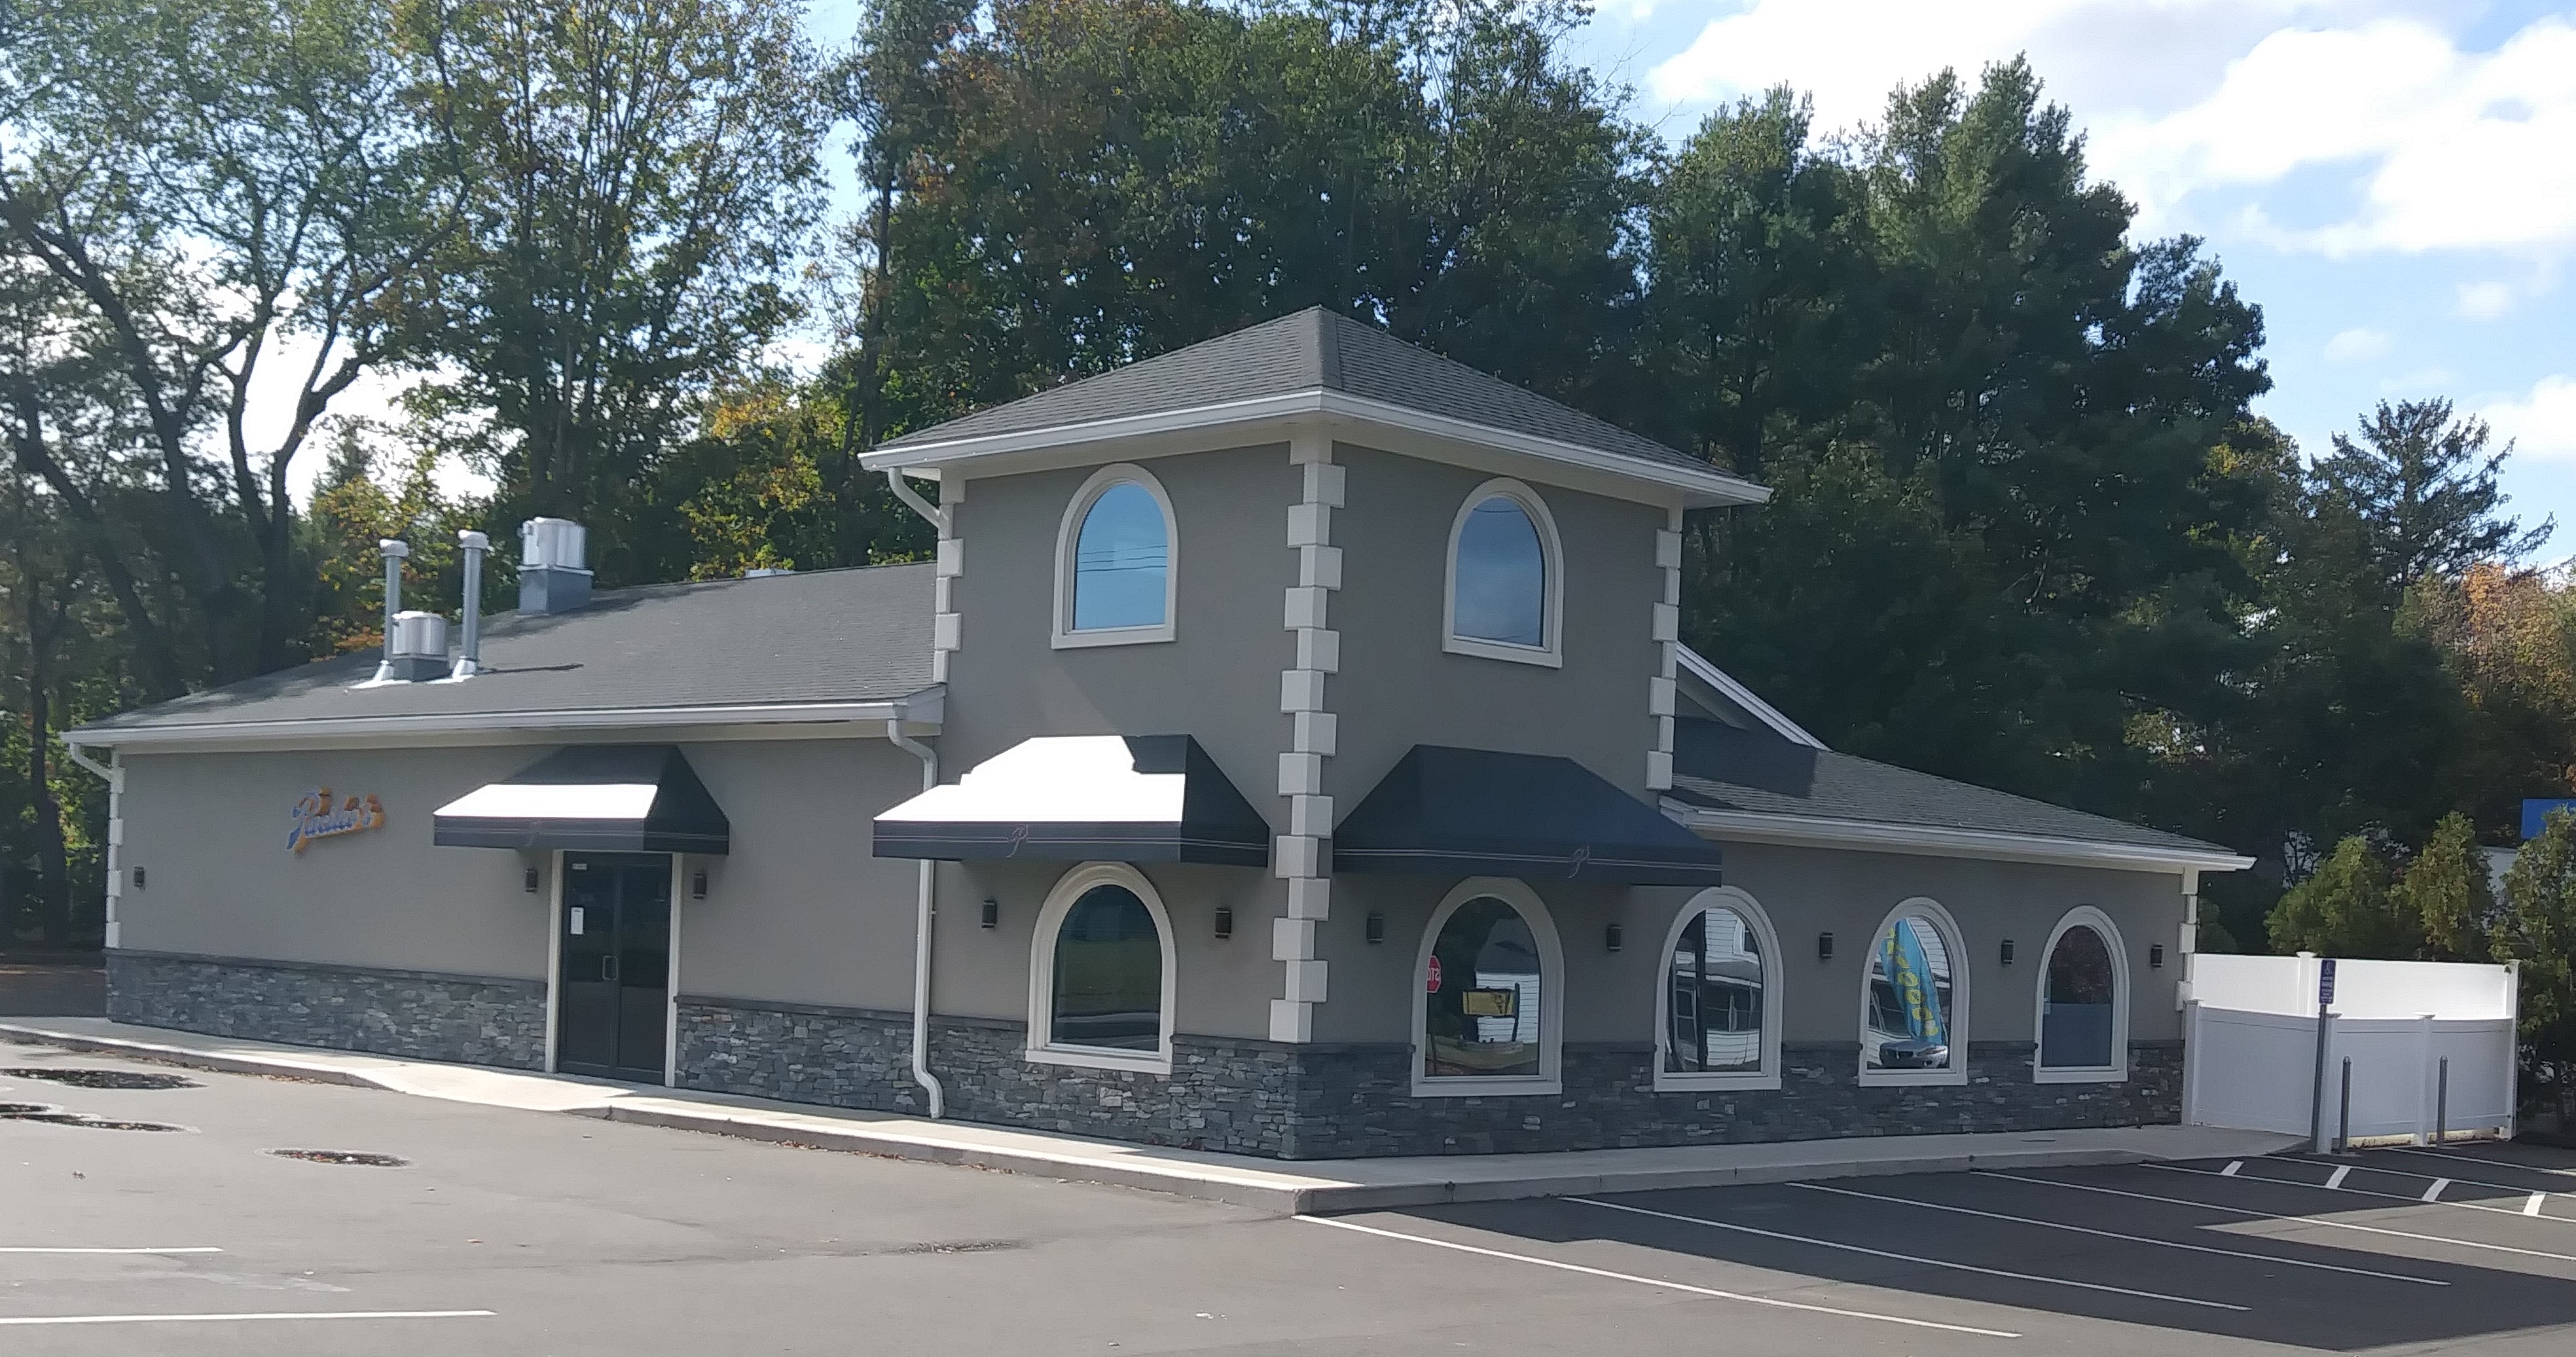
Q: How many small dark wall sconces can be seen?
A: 10